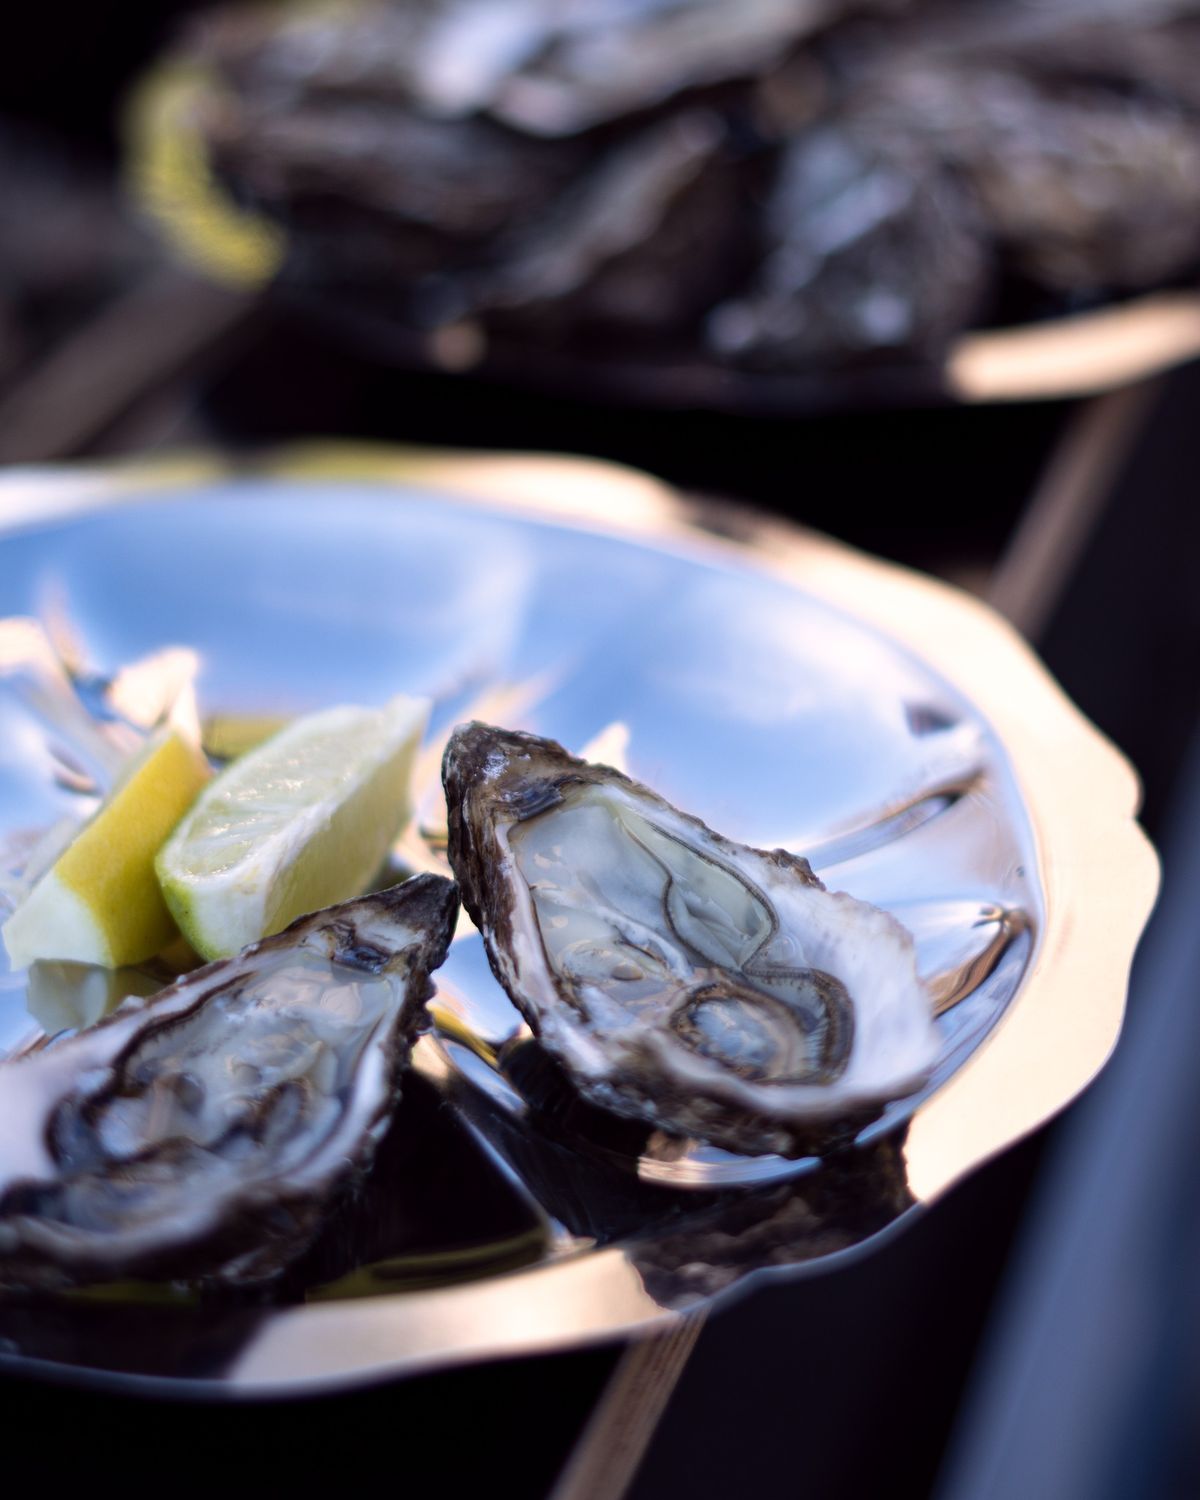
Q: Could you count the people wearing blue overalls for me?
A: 0